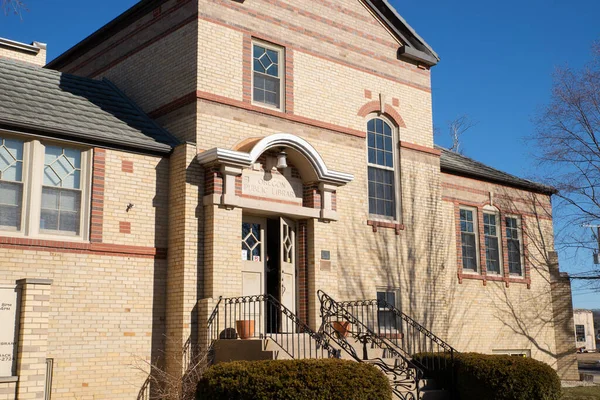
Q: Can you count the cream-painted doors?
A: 2